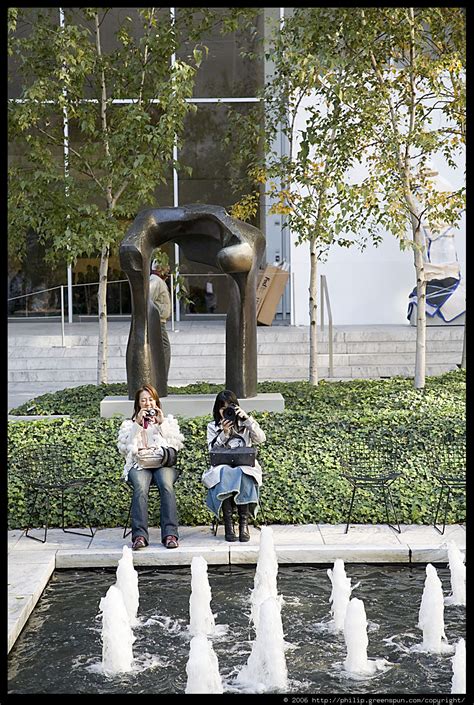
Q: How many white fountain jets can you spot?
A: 11